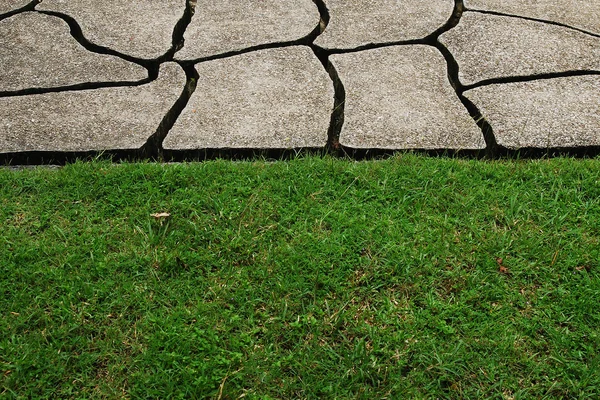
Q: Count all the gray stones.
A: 11